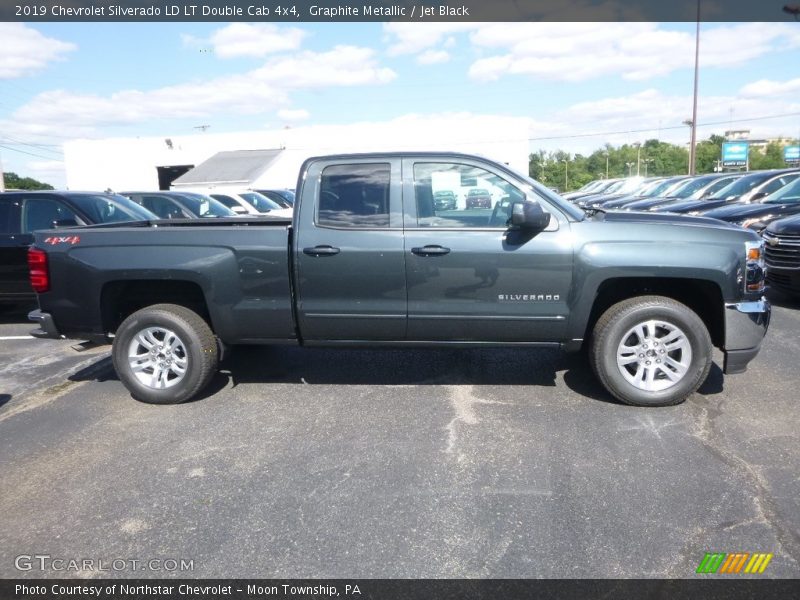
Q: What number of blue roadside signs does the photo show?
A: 2